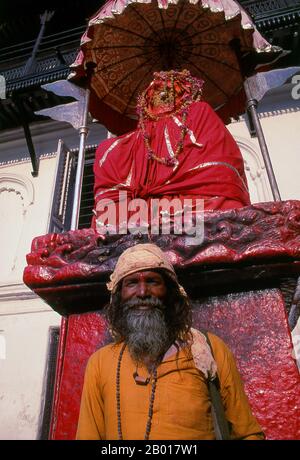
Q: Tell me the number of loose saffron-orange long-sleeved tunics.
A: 1